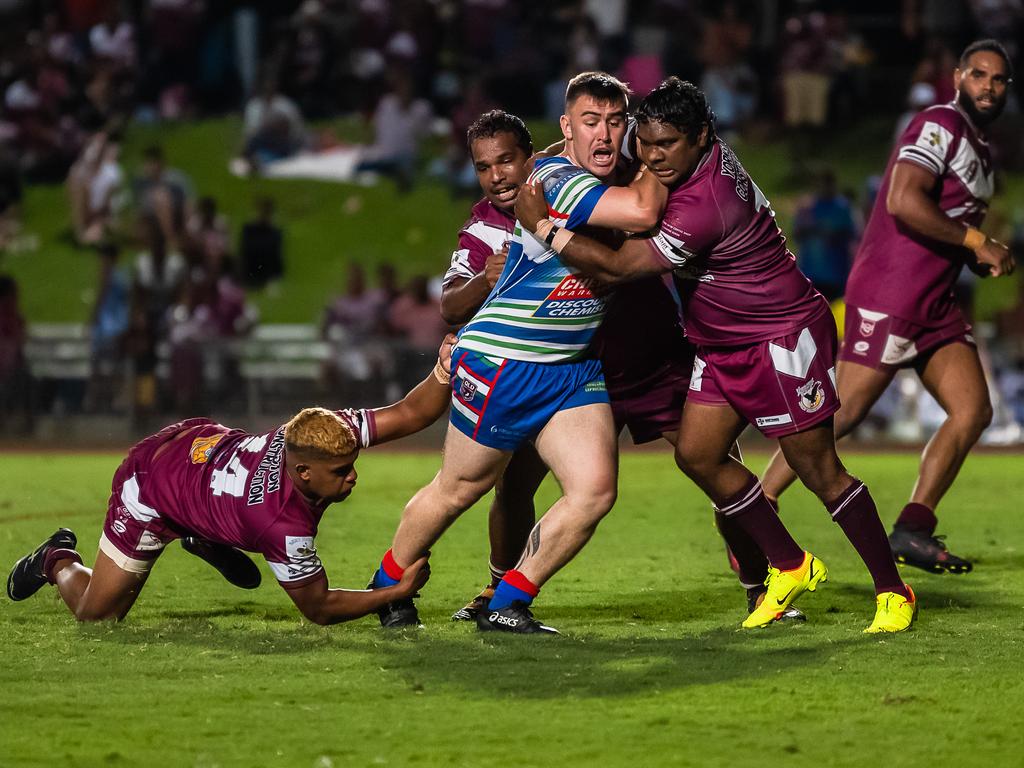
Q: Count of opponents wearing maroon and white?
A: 4